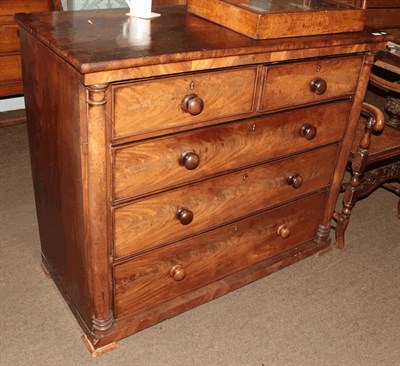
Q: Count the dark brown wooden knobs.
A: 6